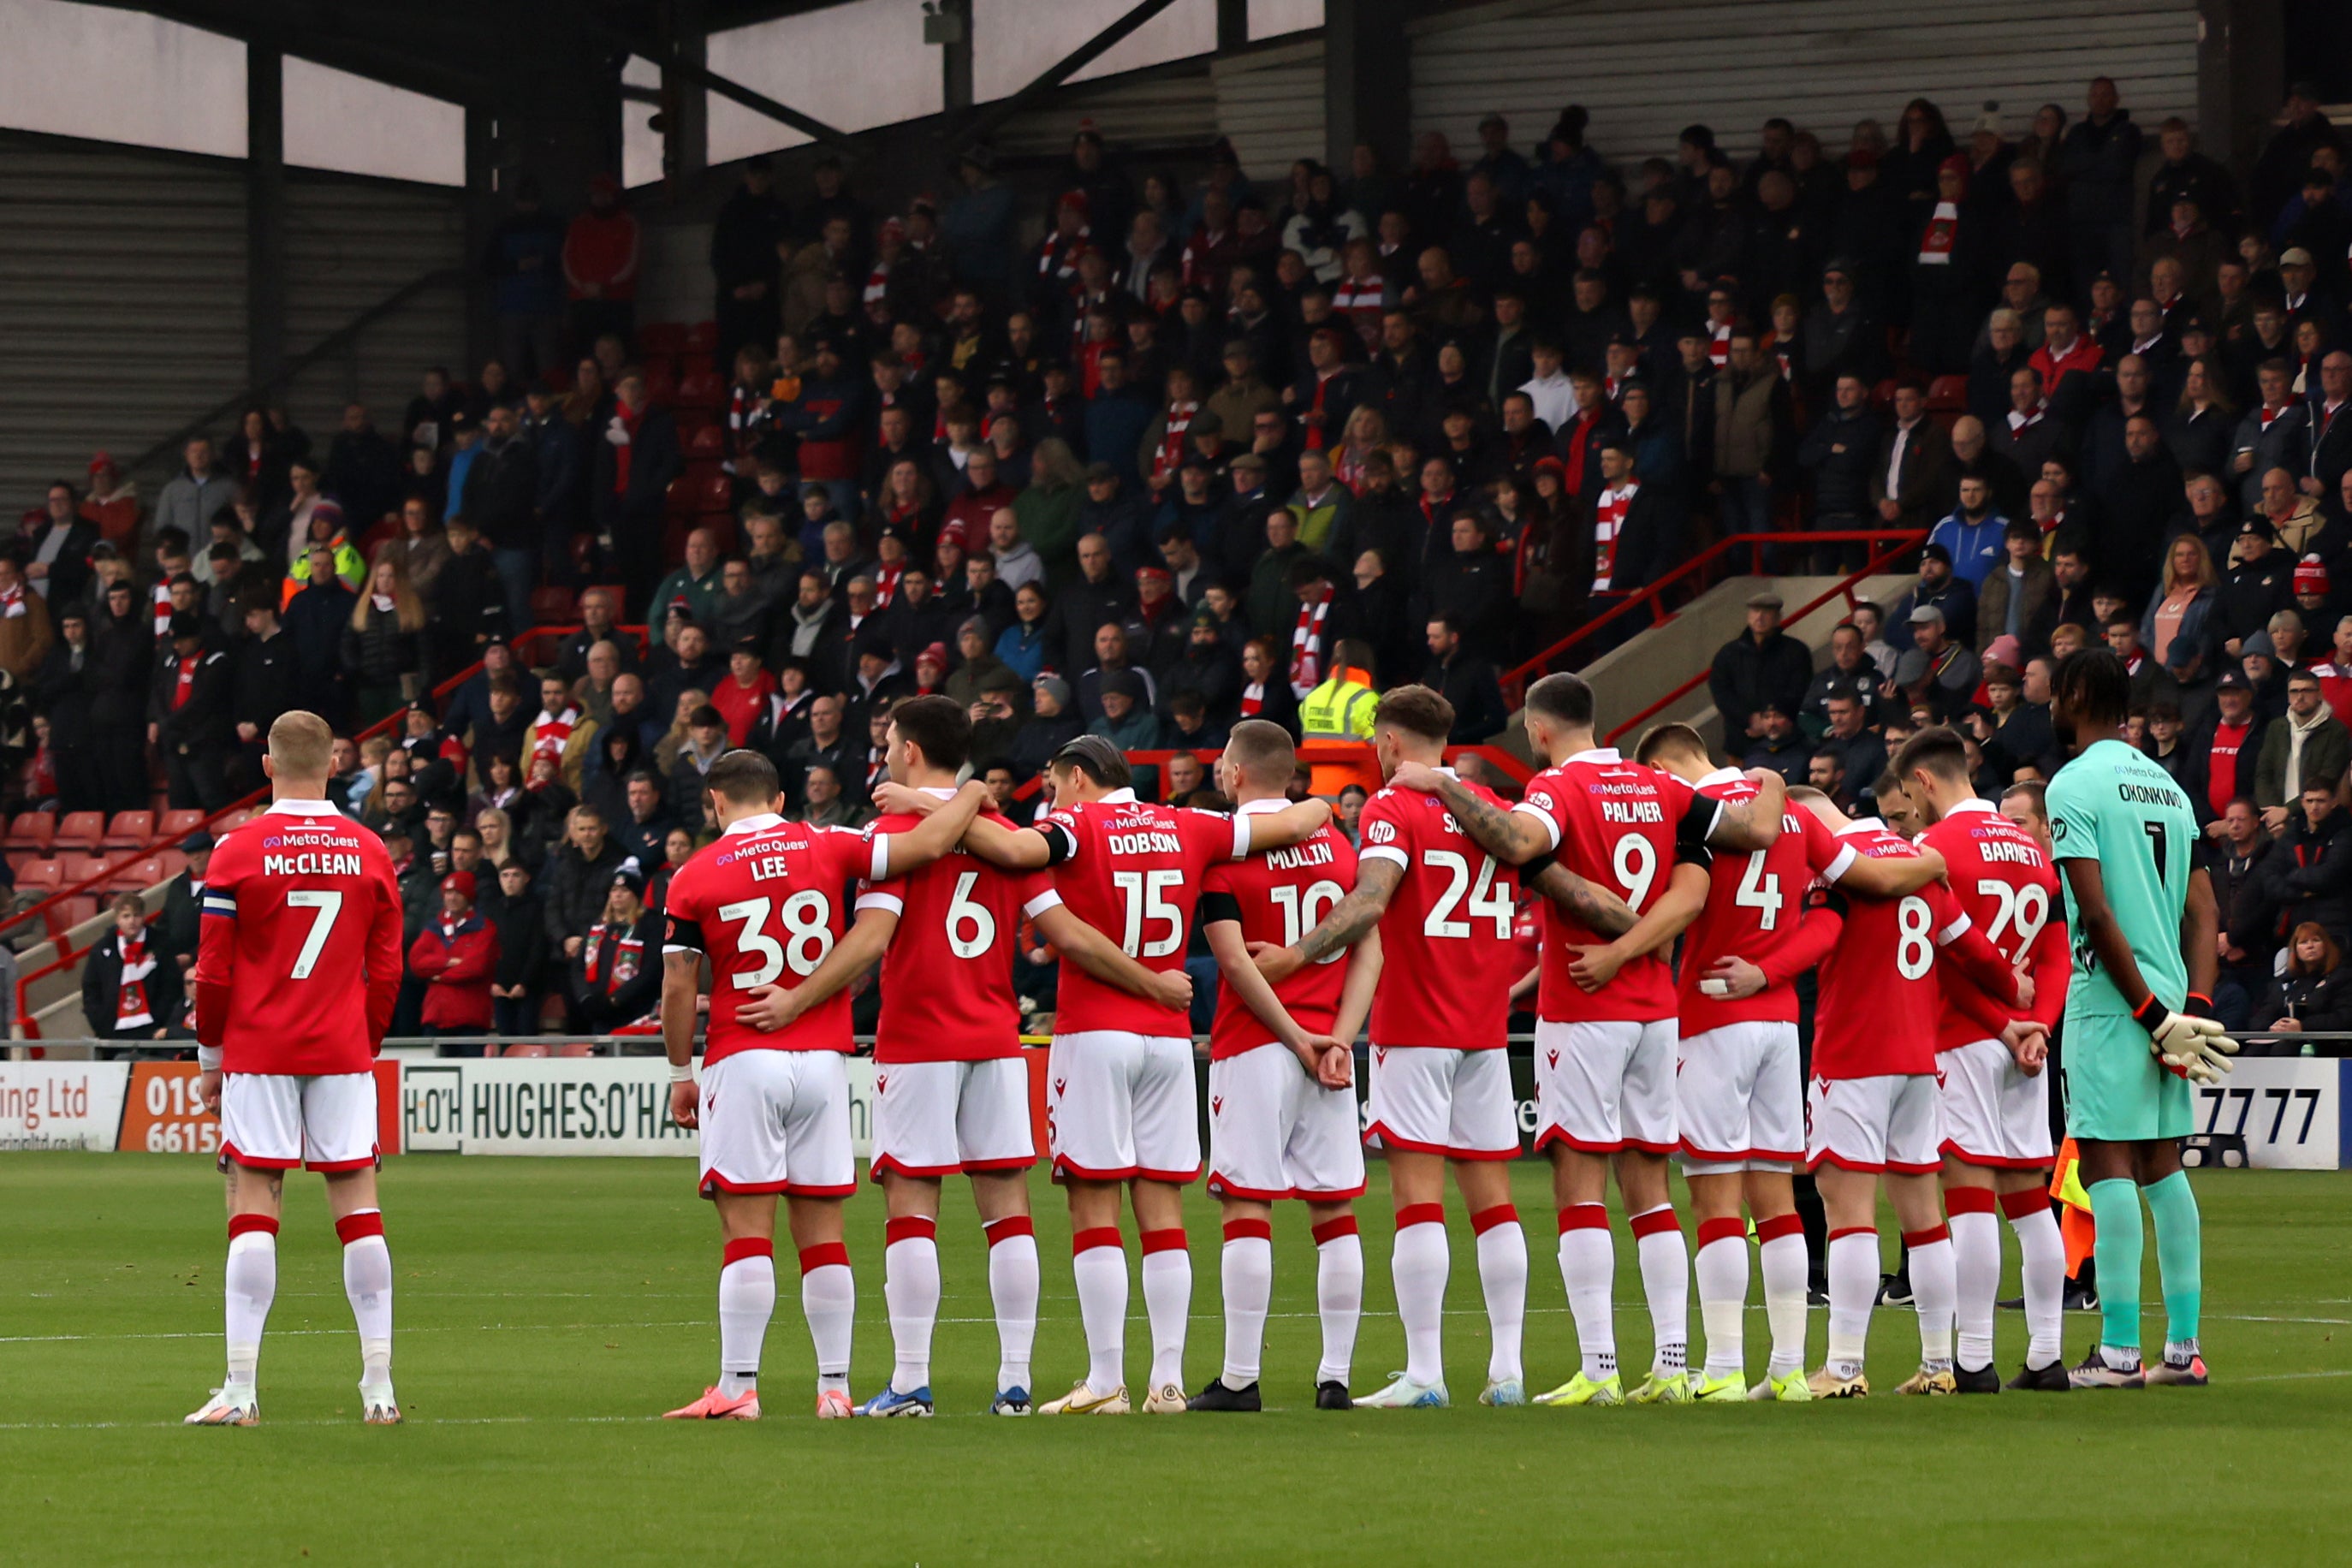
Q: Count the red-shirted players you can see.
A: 10